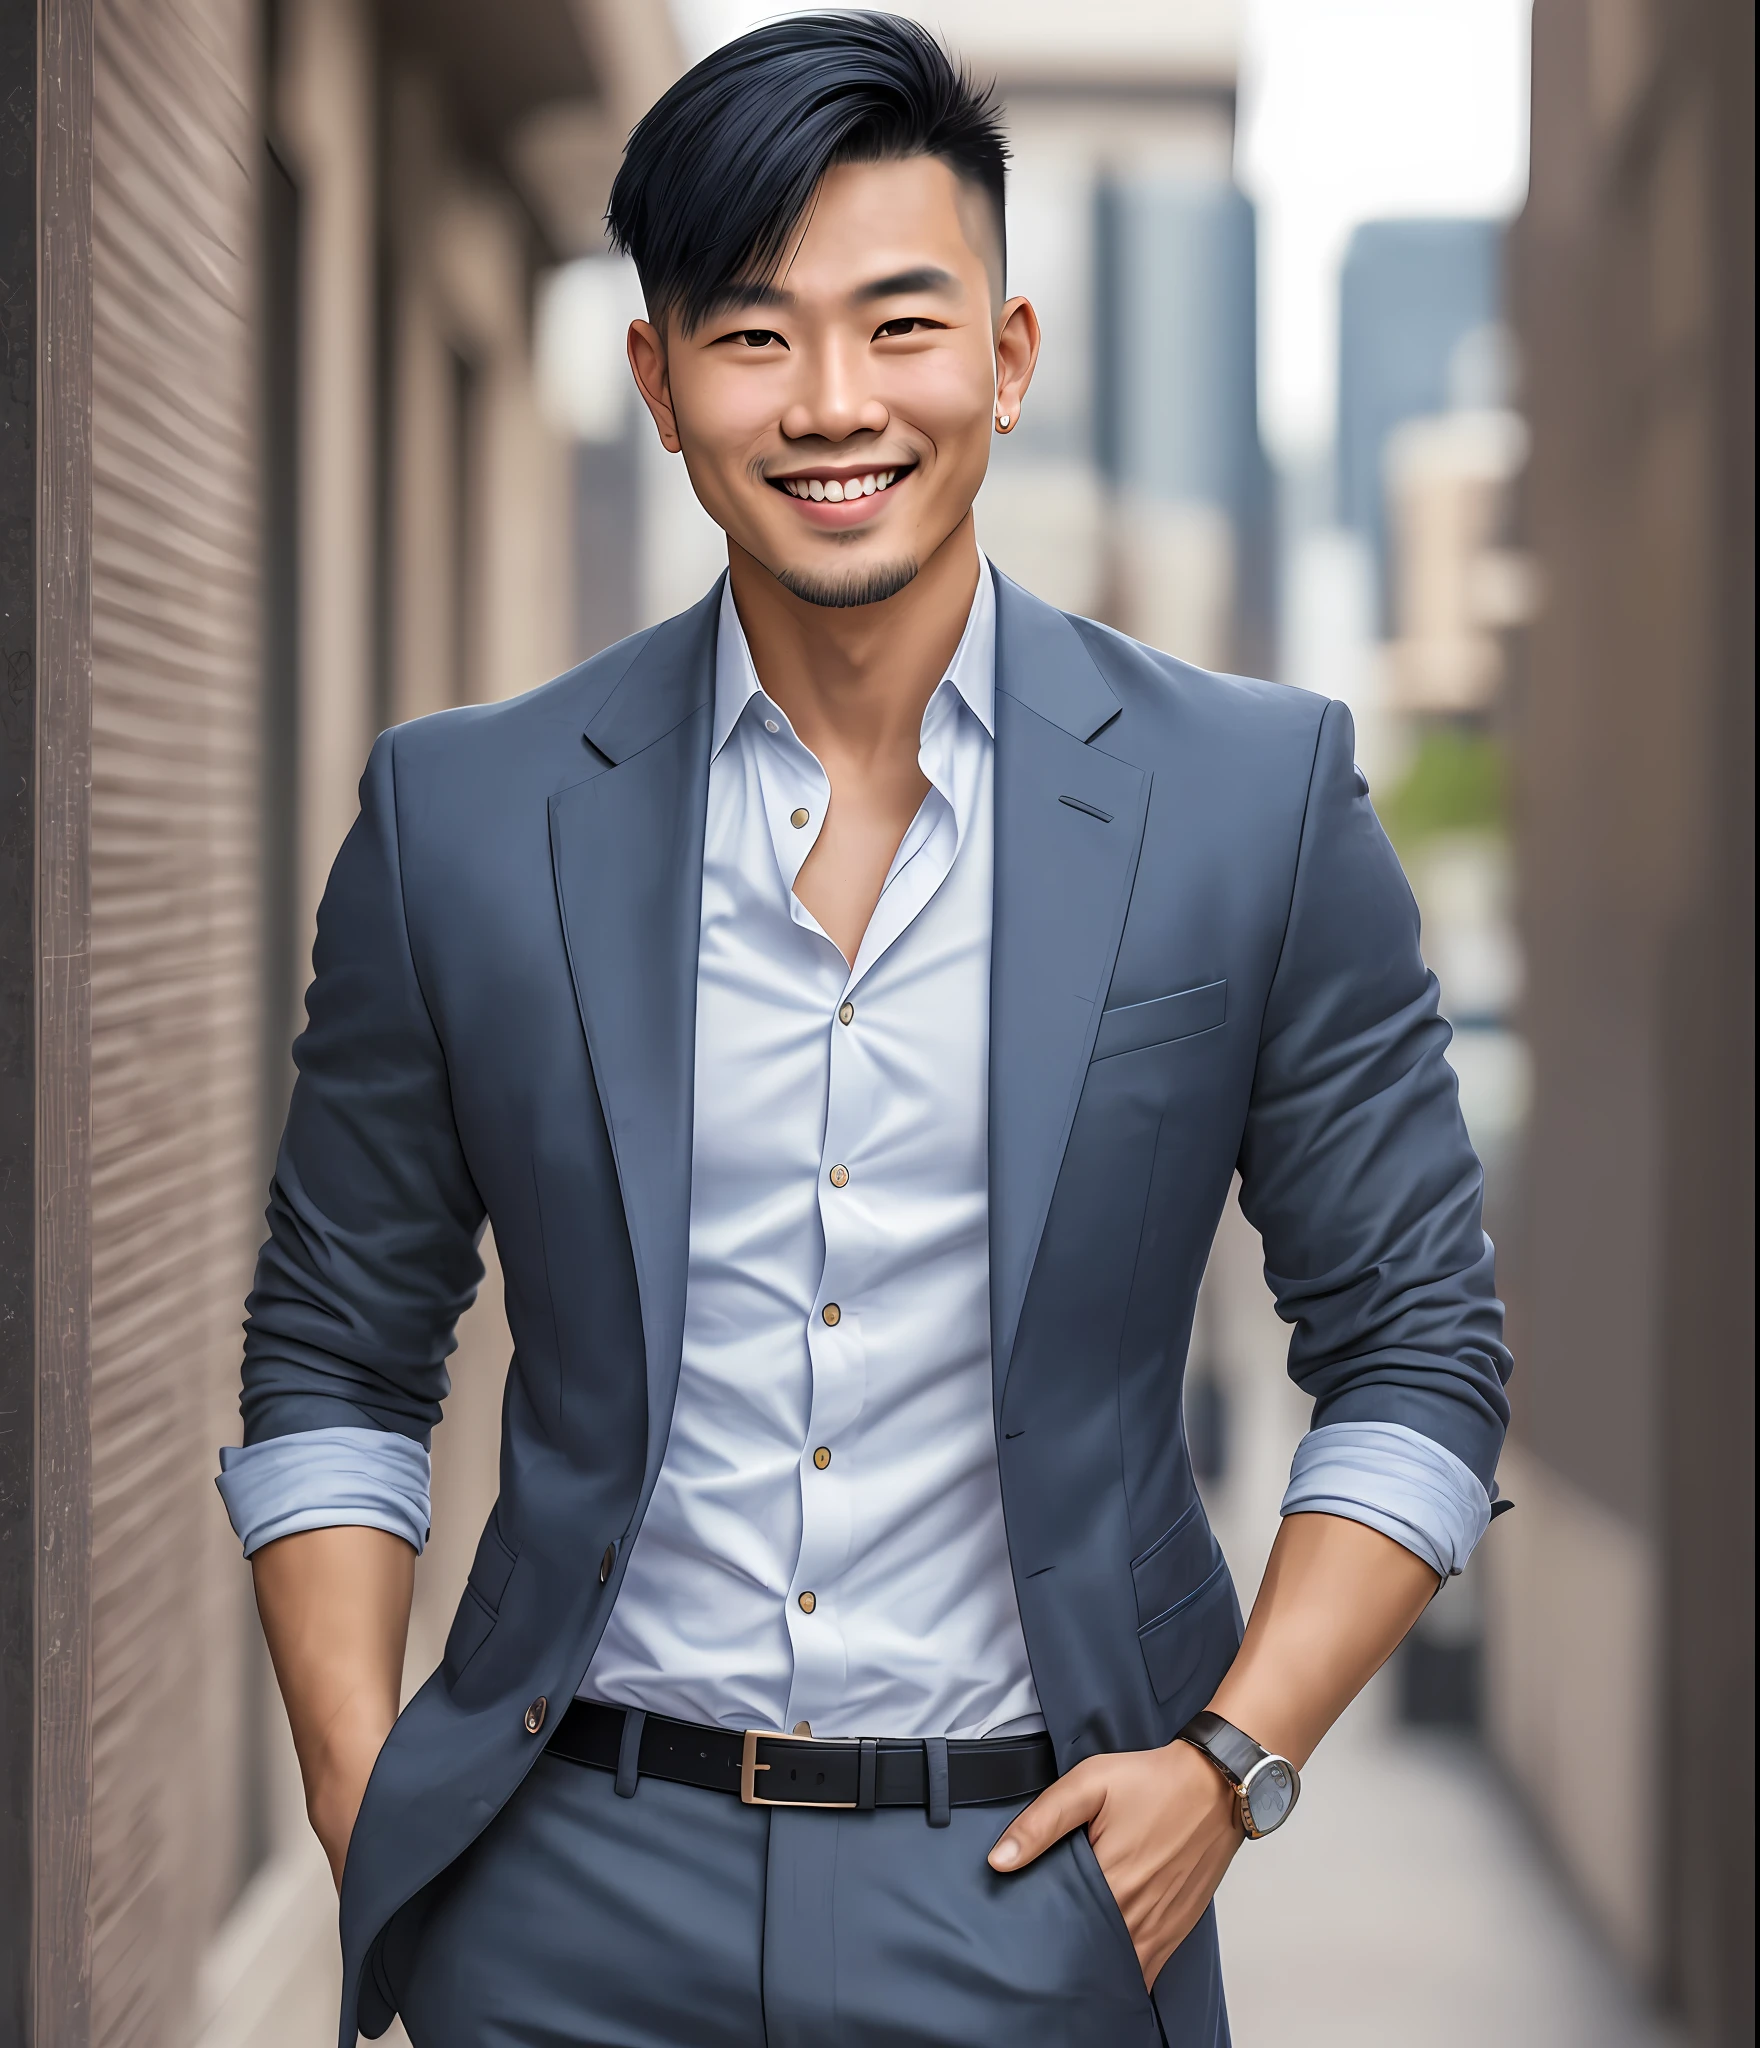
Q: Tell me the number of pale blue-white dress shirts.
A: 1